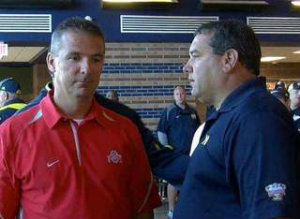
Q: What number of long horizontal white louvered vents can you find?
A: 3